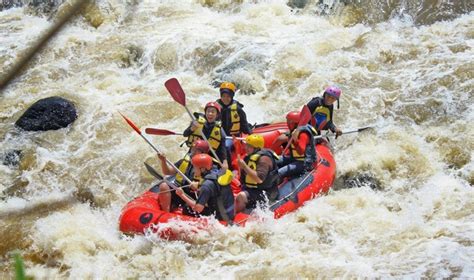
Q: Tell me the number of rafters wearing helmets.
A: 7